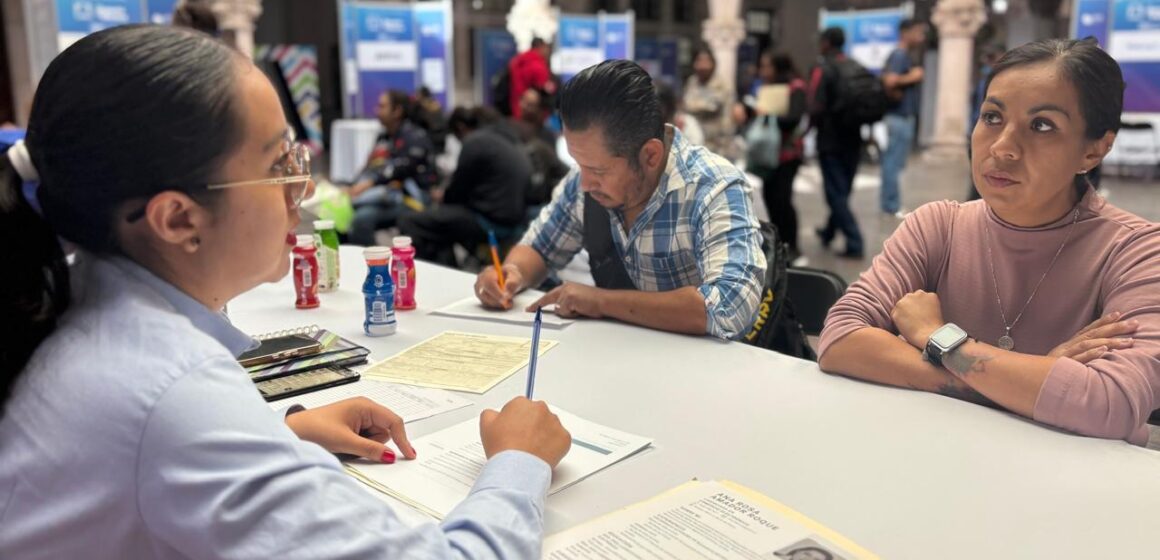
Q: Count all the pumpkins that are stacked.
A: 0